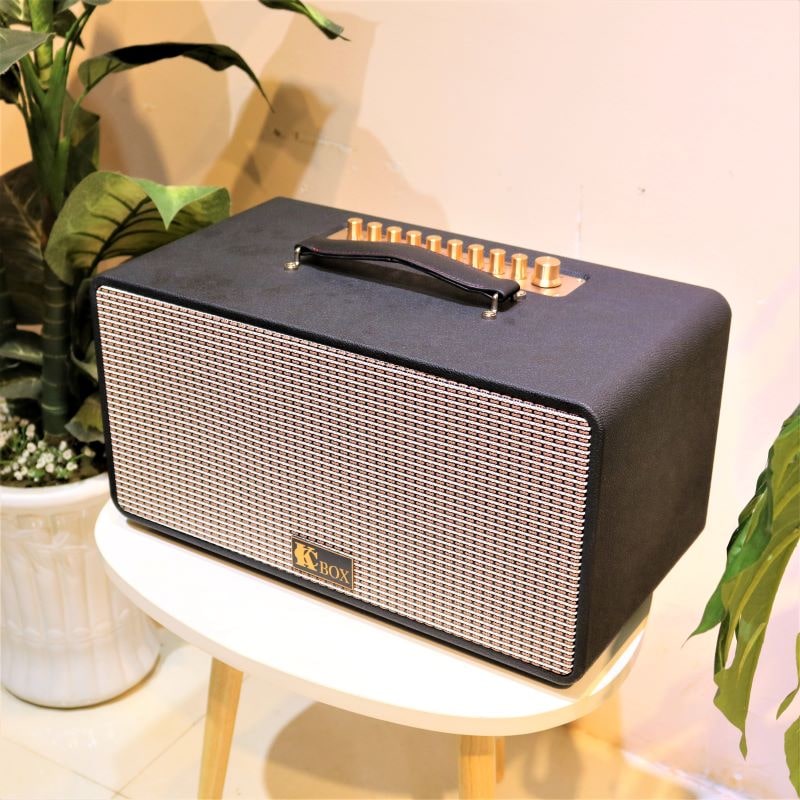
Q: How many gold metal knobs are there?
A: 10